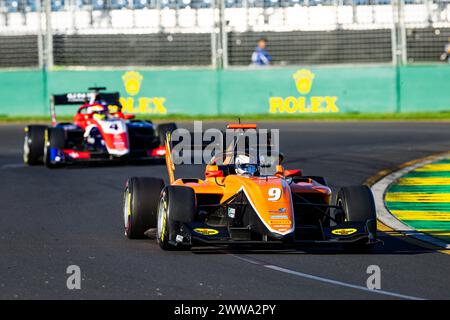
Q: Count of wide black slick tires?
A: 6